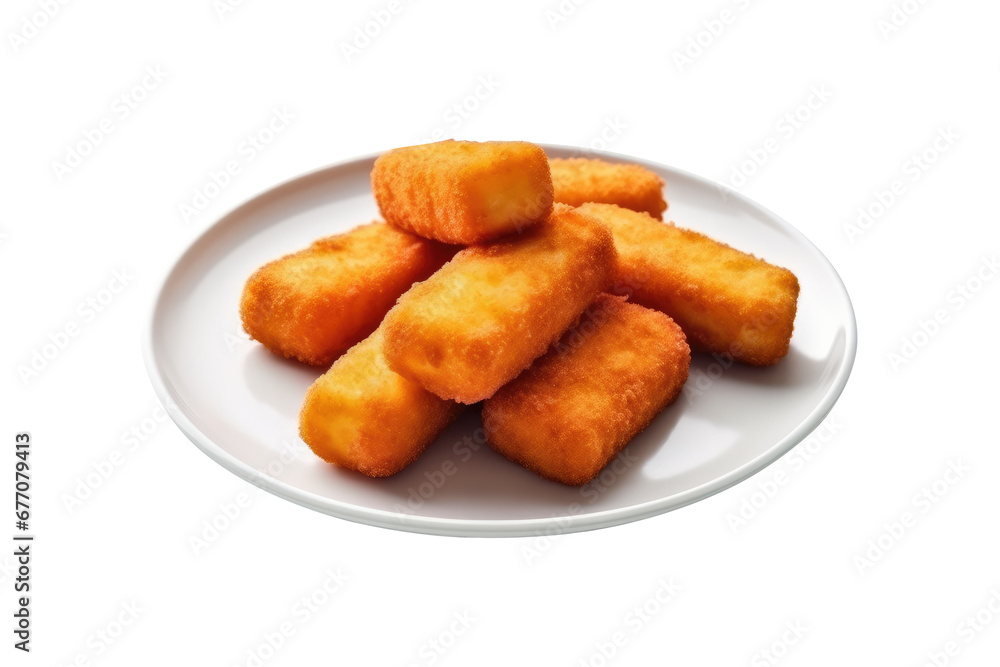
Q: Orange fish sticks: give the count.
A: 7